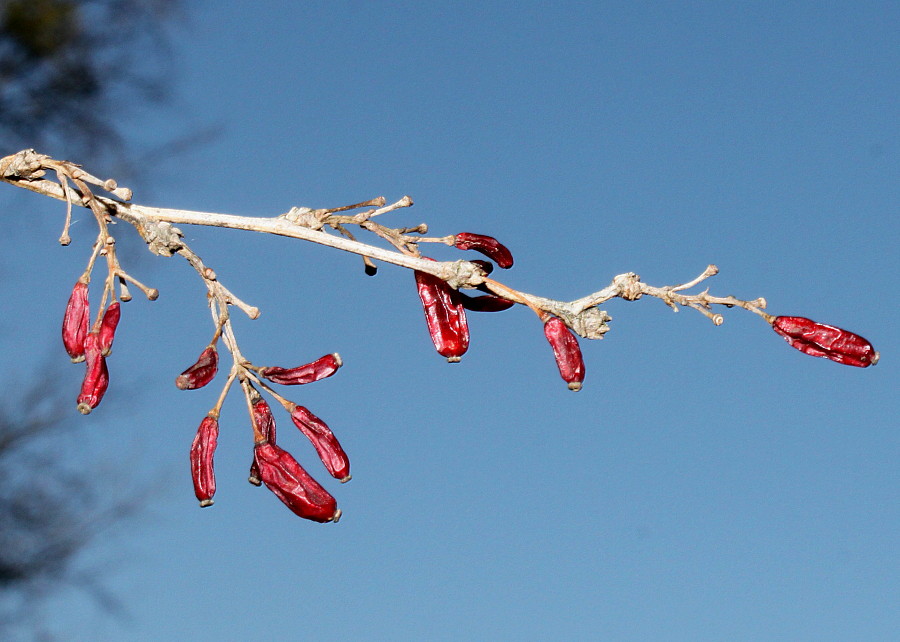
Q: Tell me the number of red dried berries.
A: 15